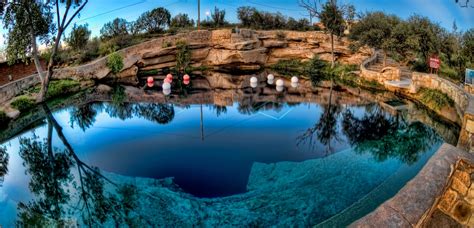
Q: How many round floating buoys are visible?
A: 9